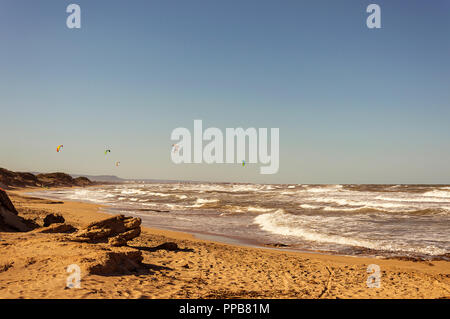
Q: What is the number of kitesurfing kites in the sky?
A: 5